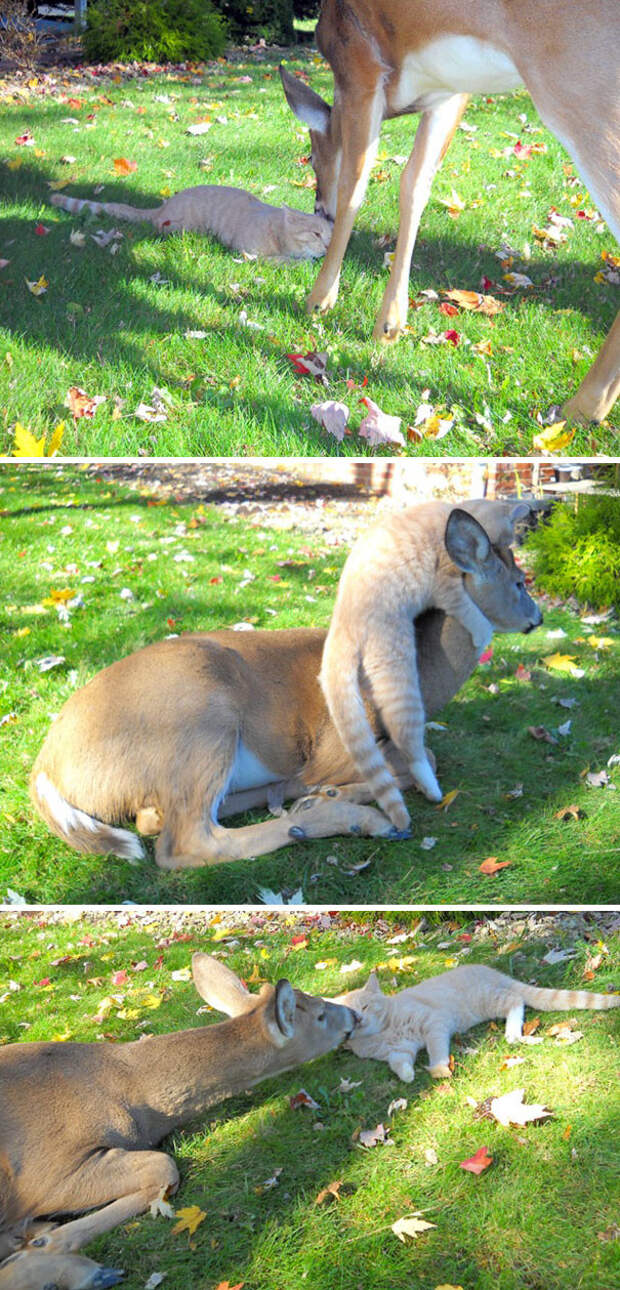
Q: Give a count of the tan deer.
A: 3